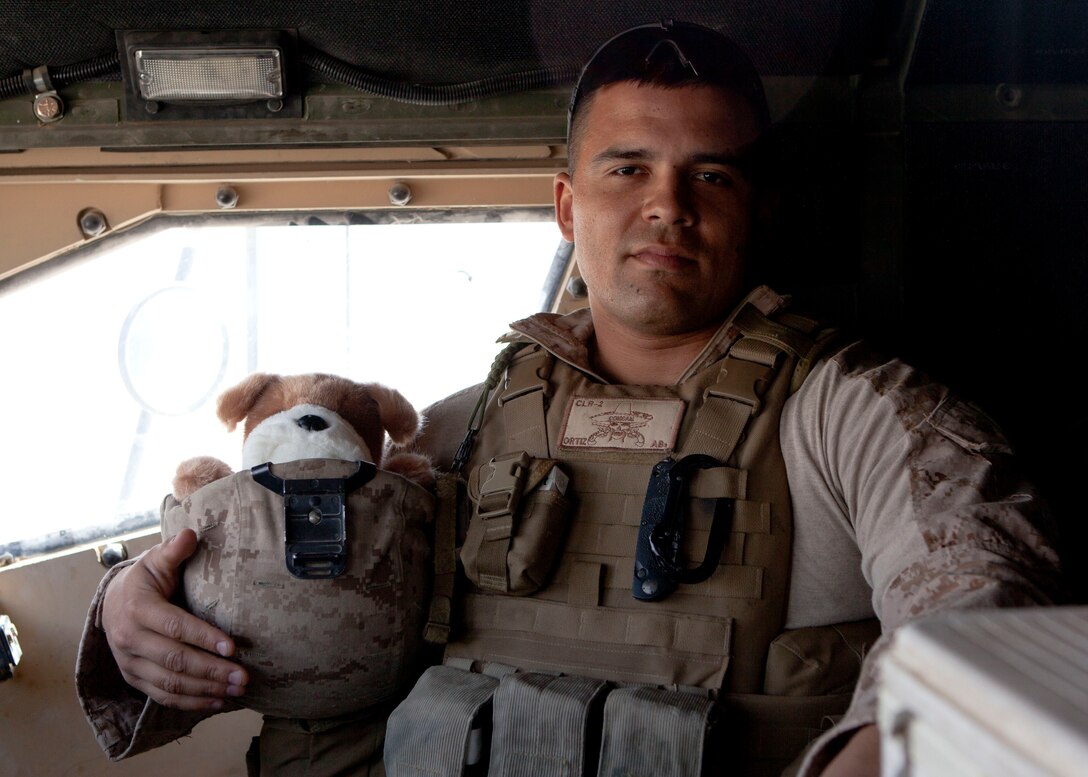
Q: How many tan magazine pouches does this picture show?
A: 3